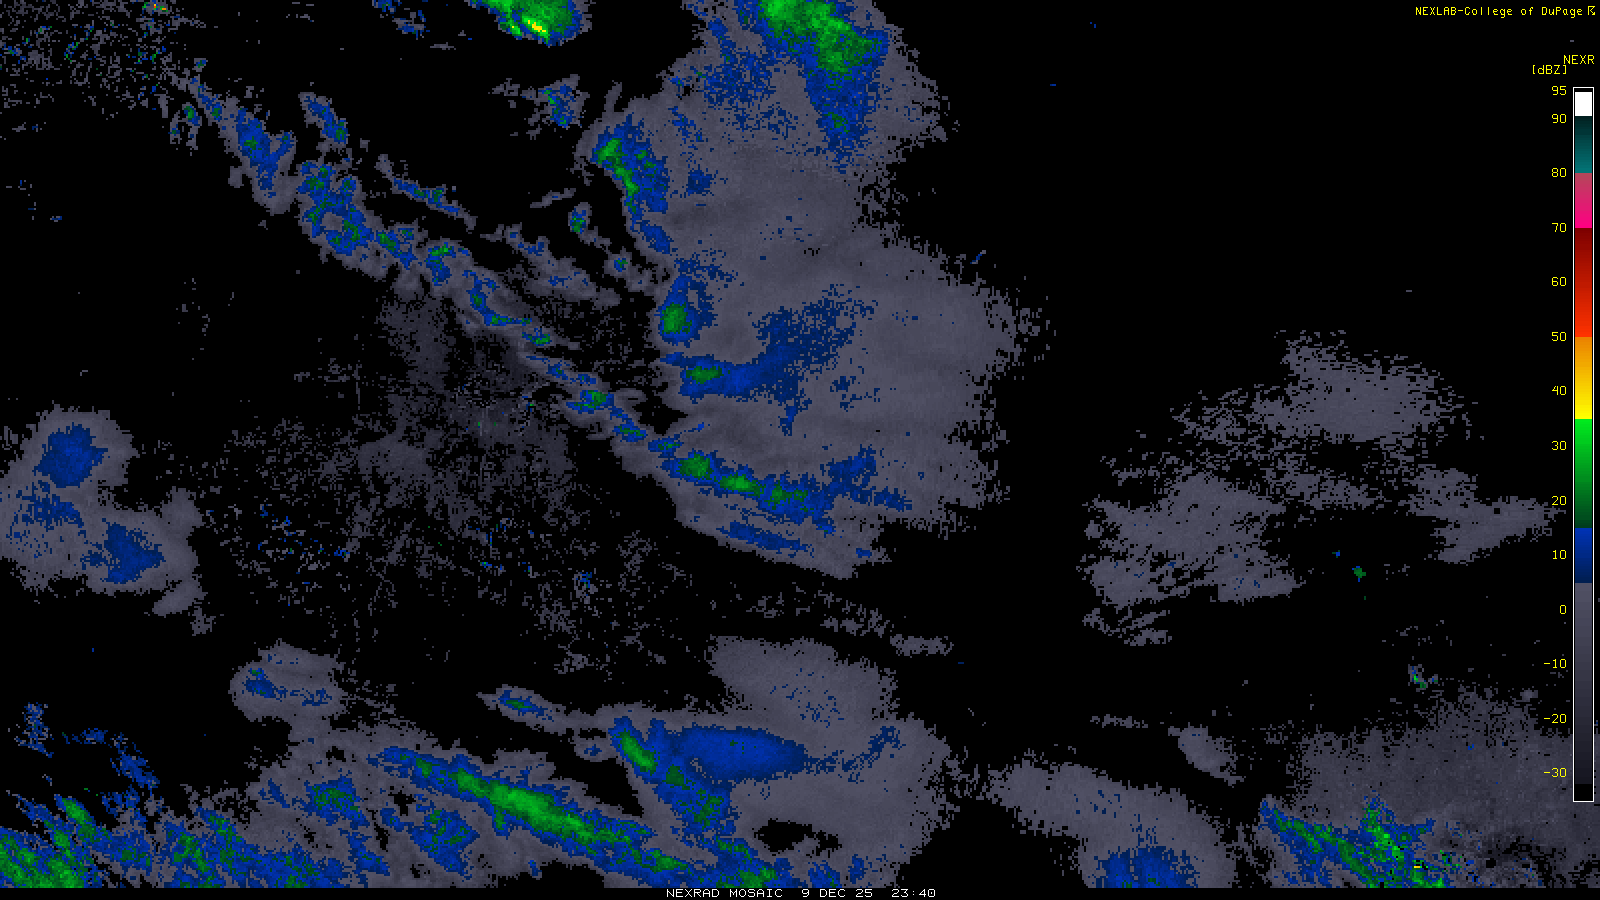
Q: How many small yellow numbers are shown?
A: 14